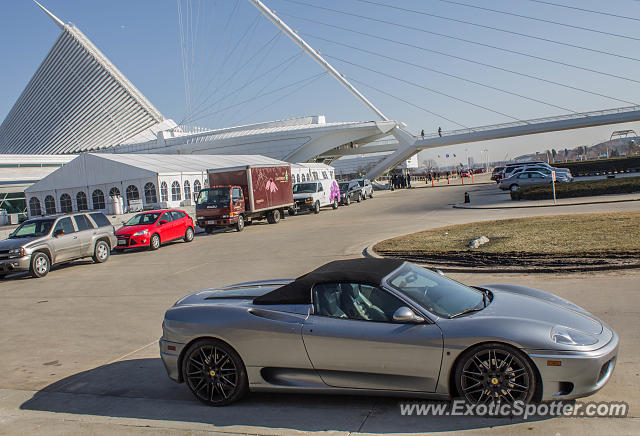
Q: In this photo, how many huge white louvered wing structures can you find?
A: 1